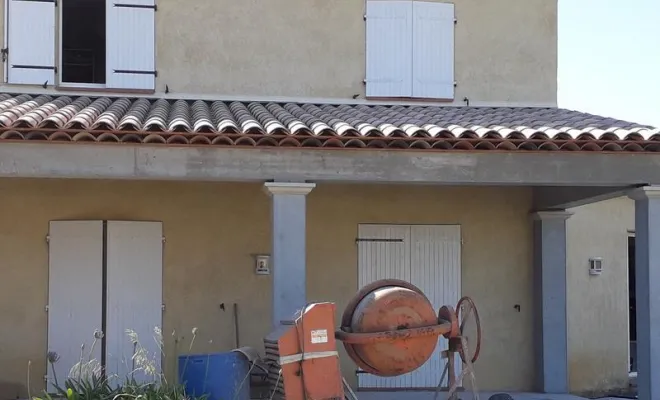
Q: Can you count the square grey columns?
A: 3